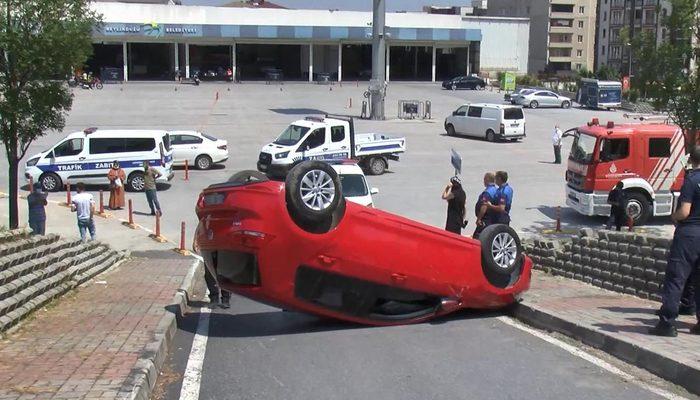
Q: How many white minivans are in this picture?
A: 2